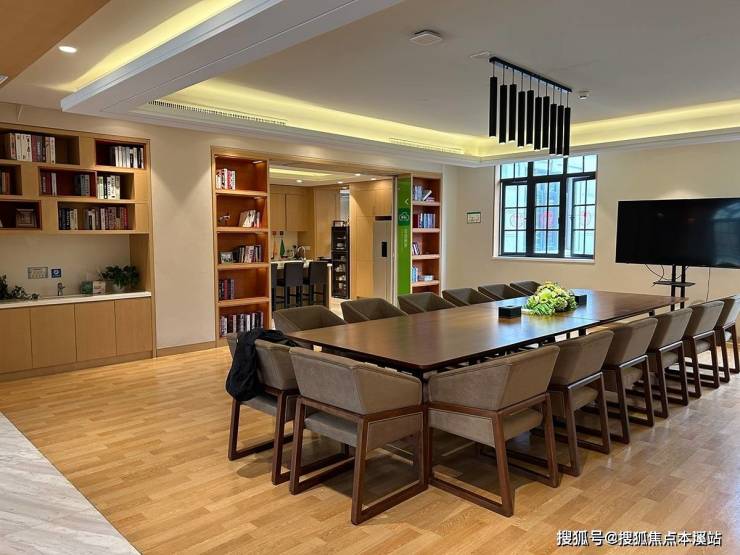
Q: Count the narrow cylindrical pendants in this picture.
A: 10